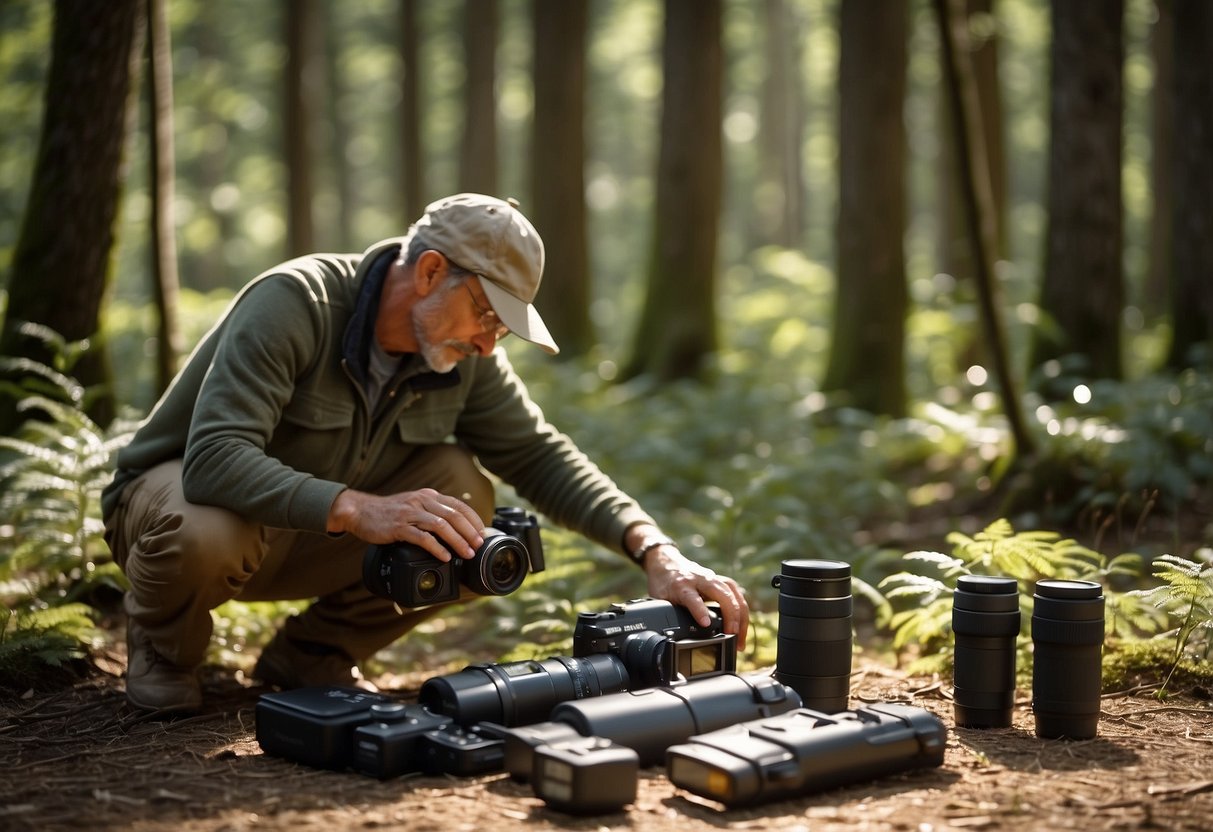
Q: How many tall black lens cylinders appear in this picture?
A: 3